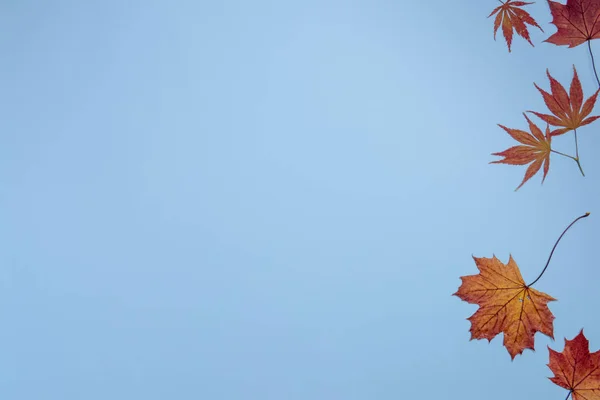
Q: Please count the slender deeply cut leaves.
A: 3